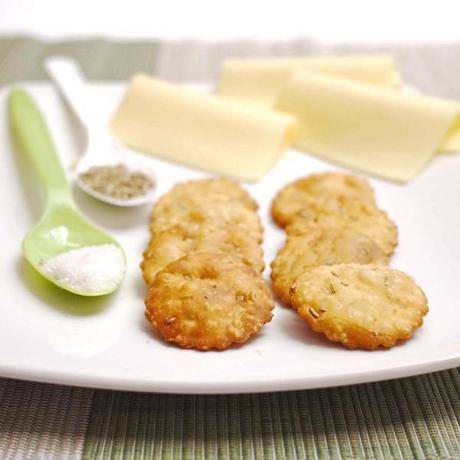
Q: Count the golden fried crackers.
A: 8